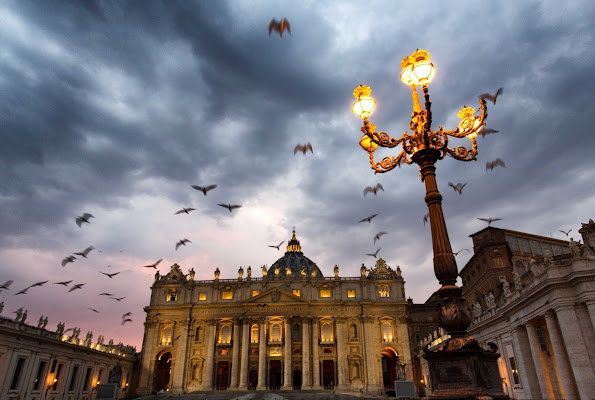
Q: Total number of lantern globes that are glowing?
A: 5